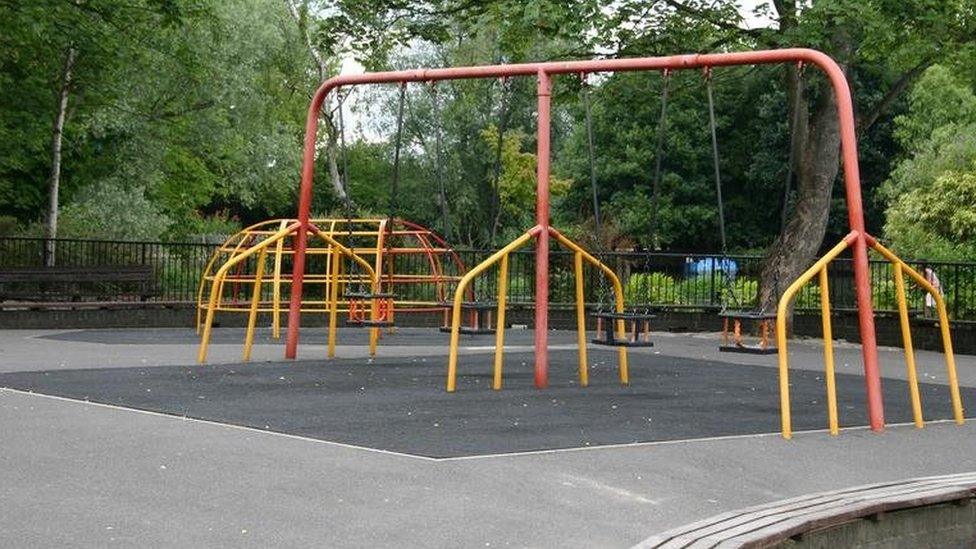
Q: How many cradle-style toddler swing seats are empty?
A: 4